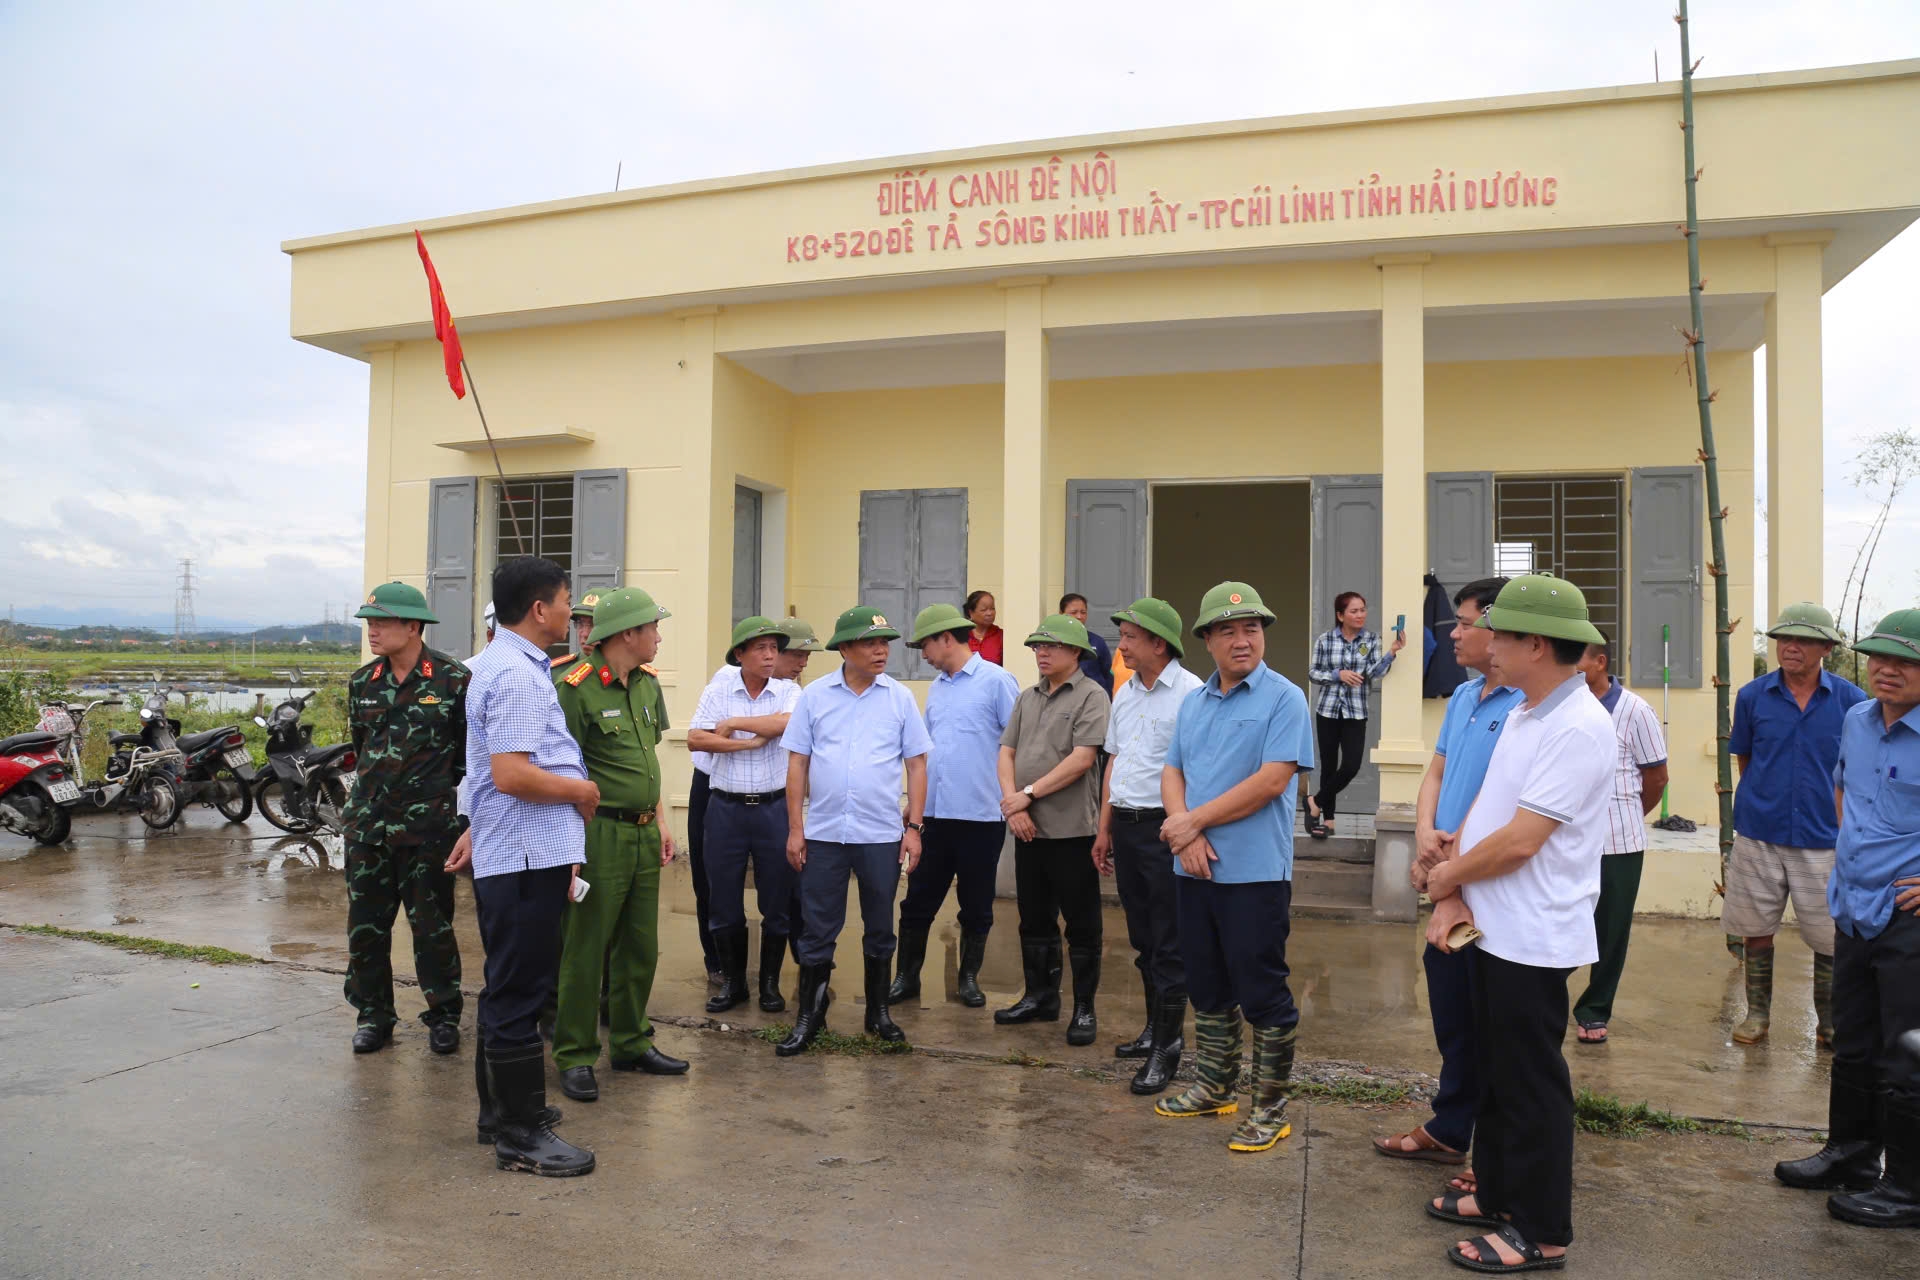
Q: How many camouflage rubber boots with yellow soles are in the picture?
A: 2